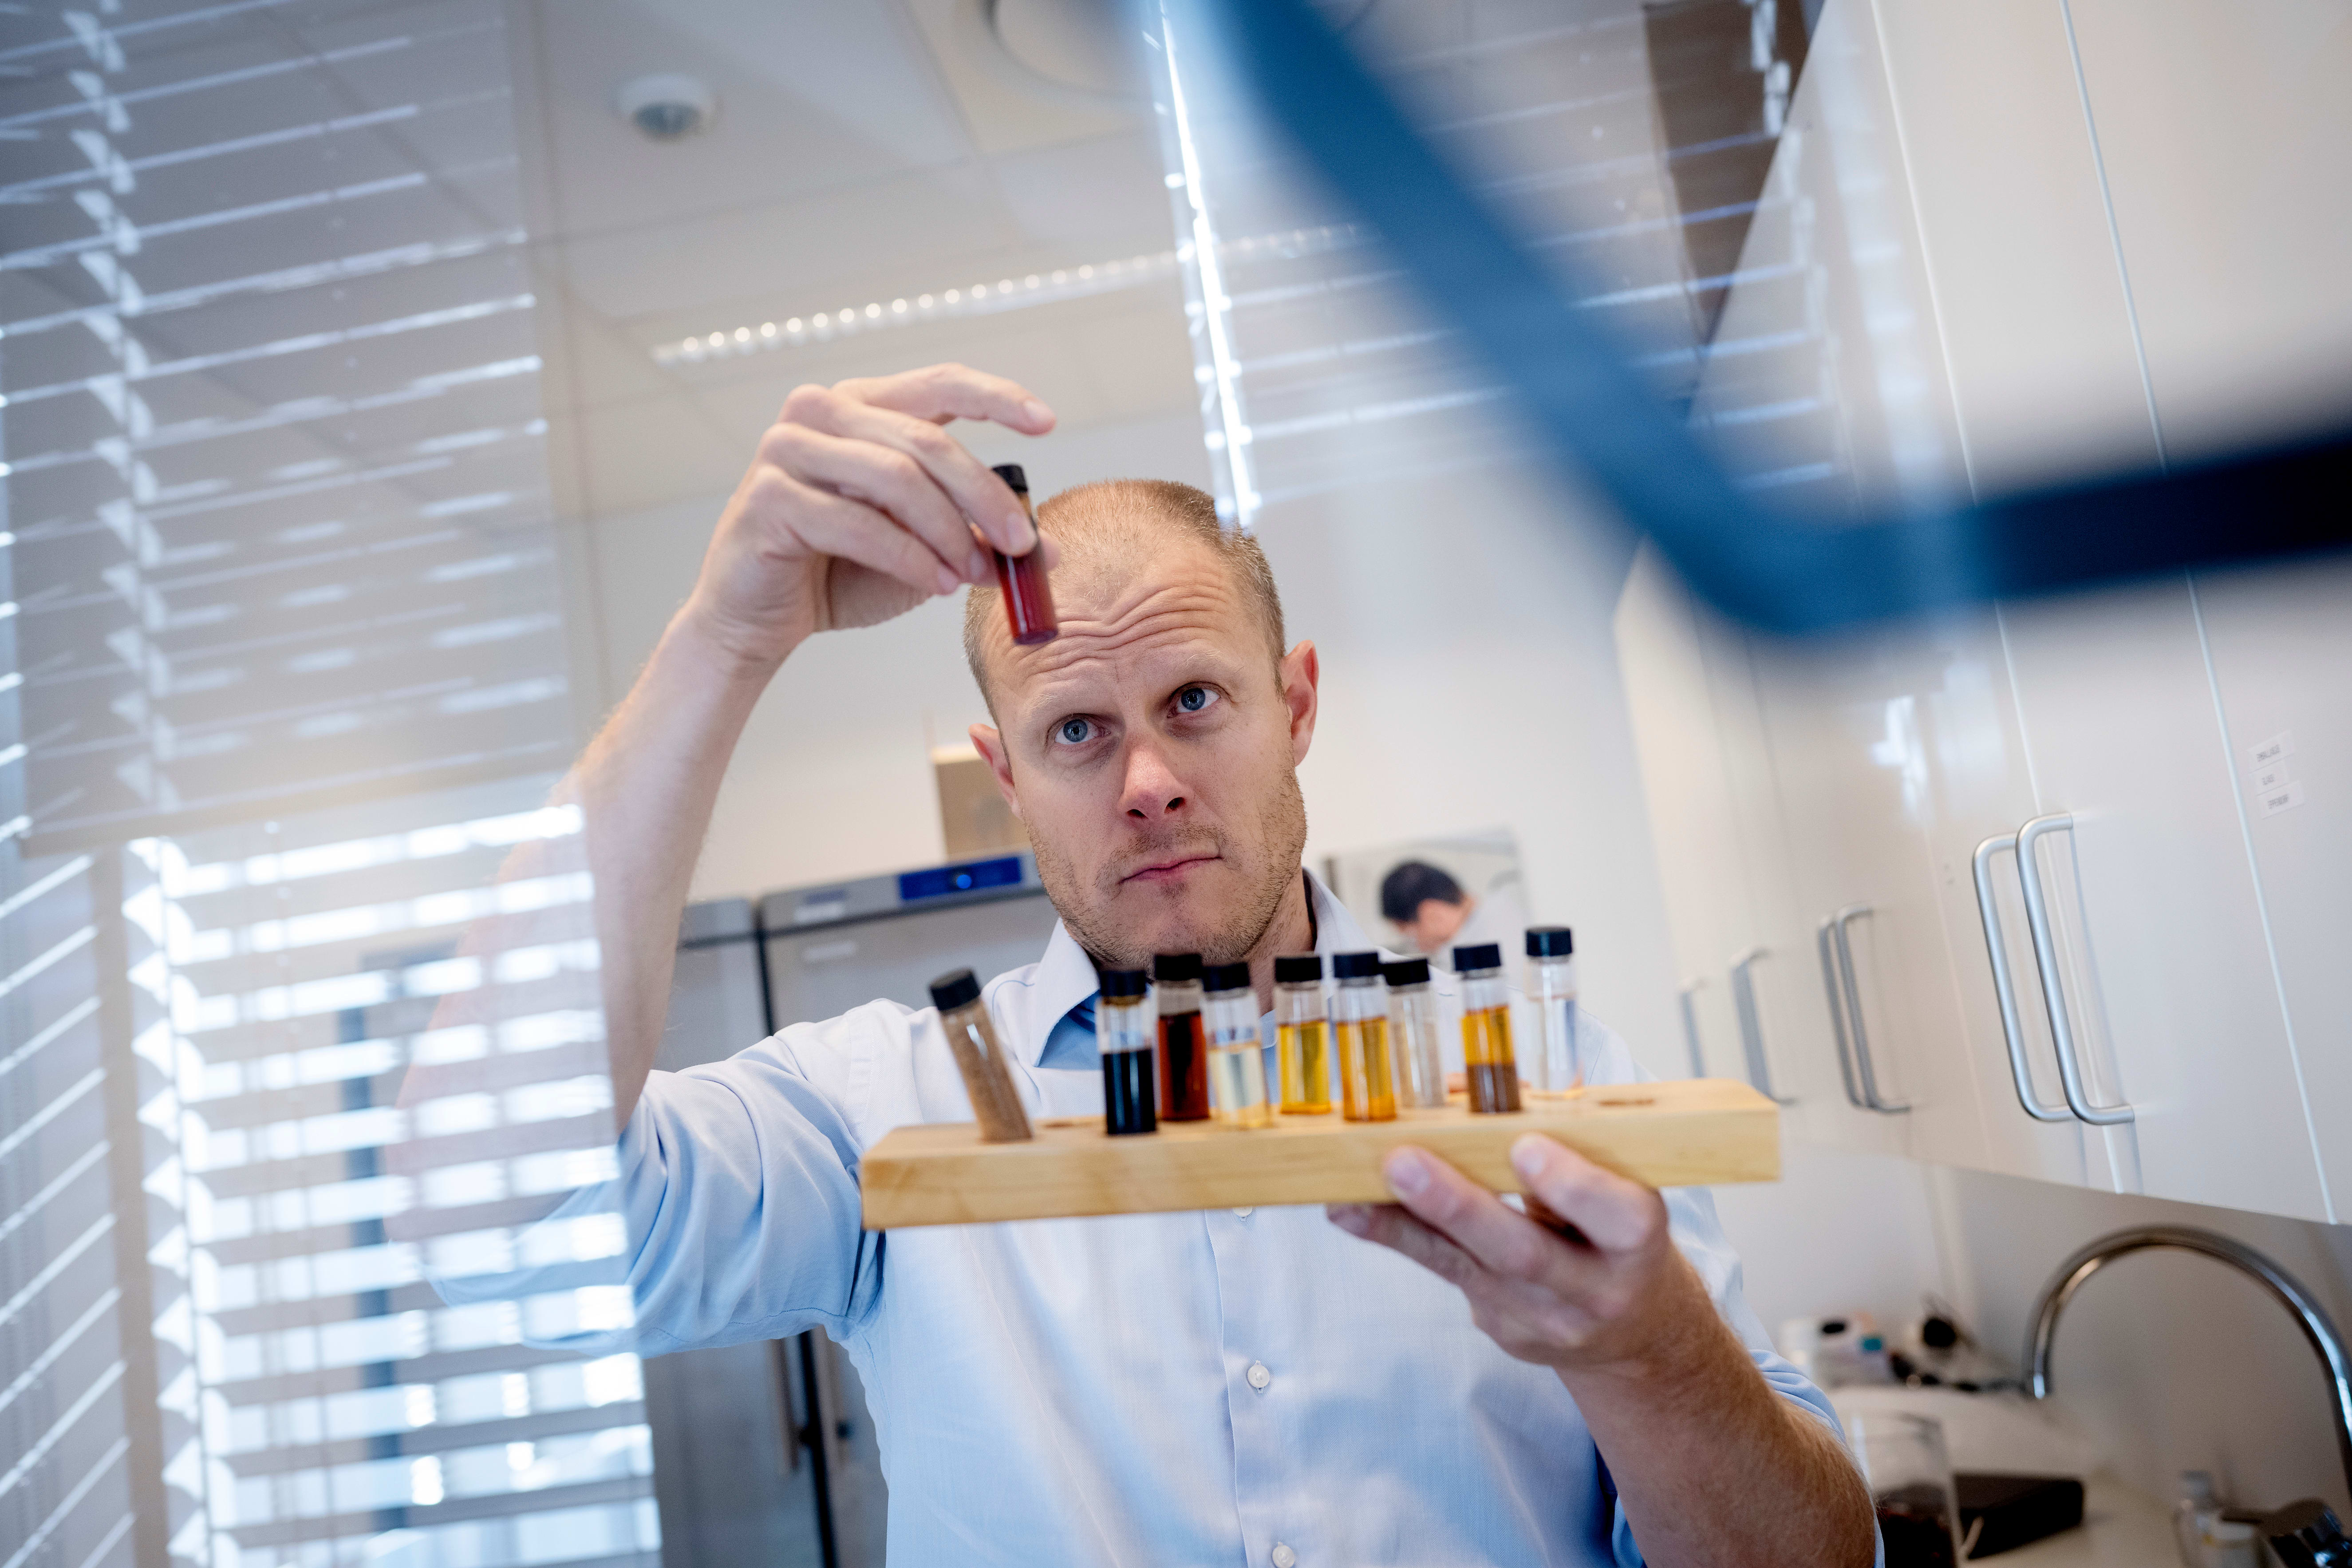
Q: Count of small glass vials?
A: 10